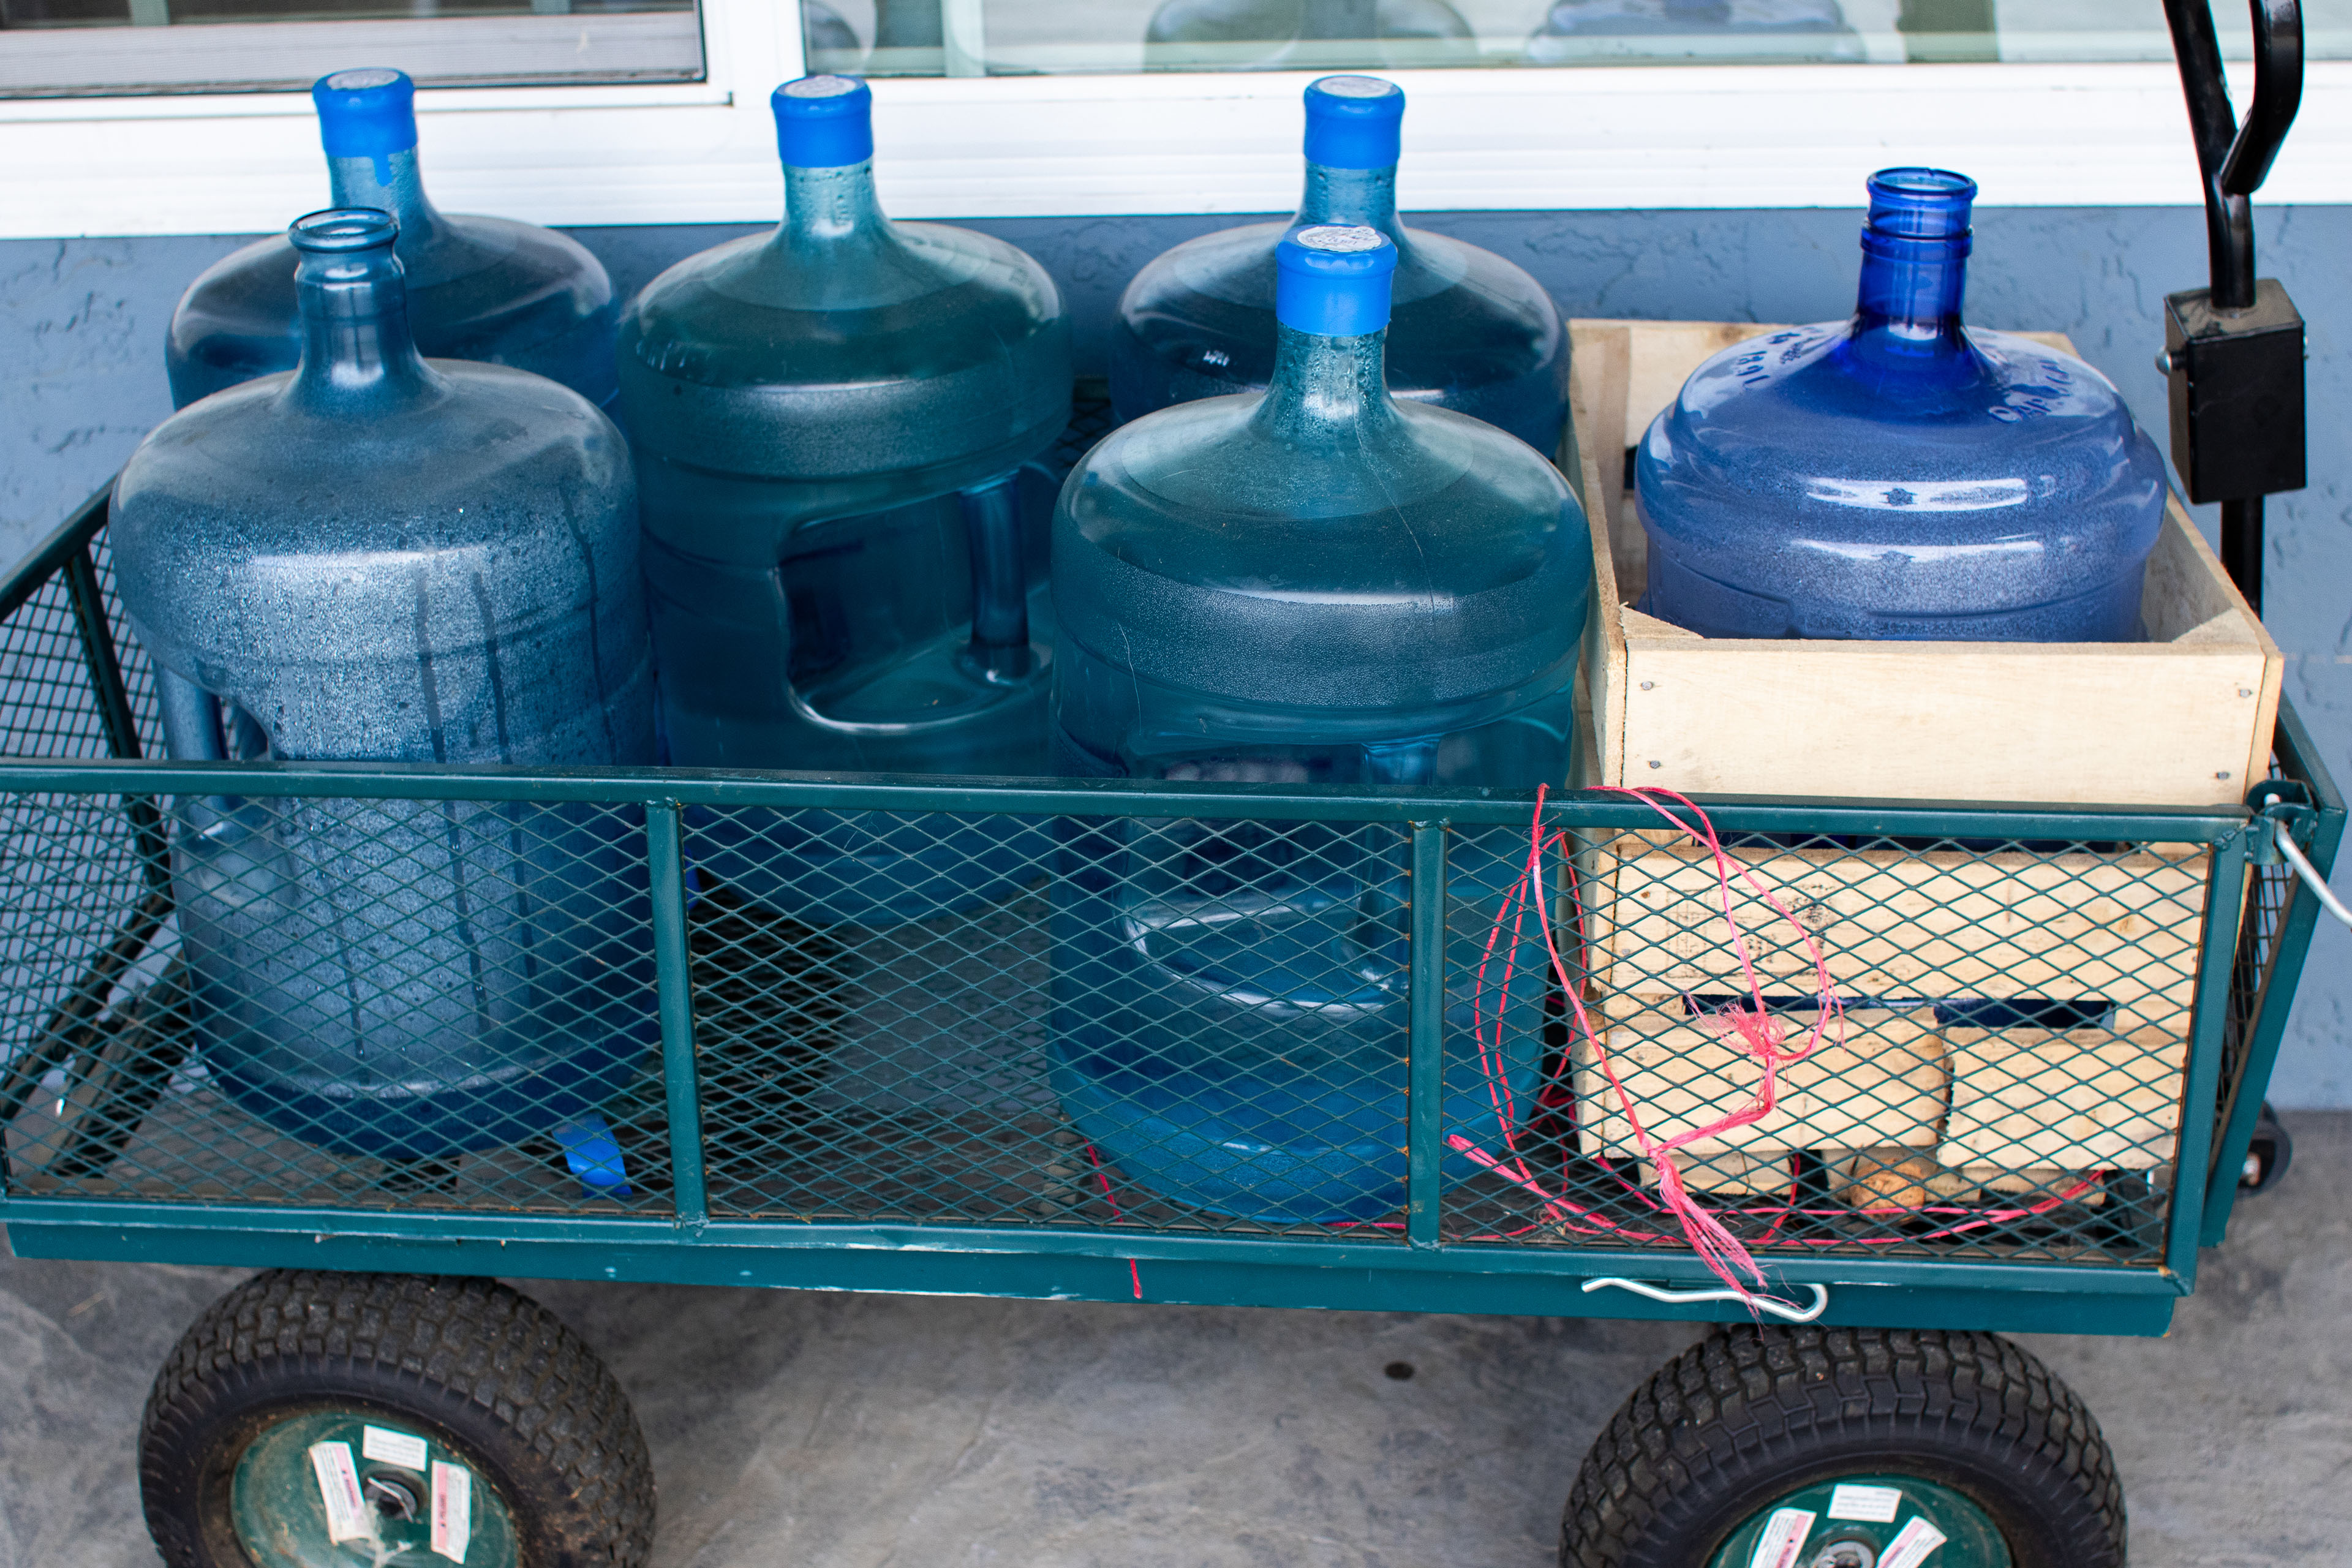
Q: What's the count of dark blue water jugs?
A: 1